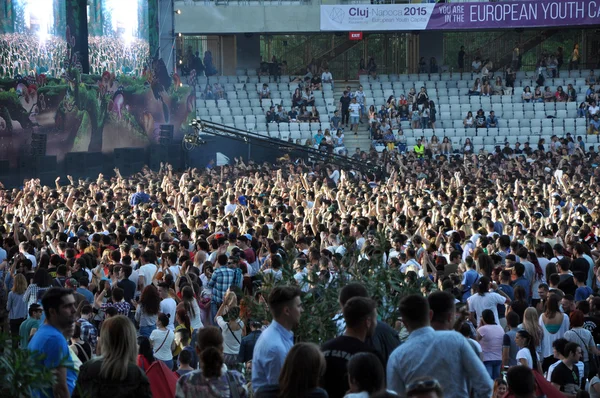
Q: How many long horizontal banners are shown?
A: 1